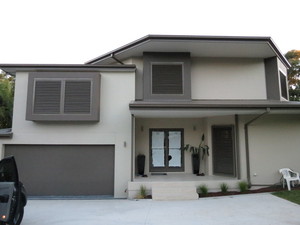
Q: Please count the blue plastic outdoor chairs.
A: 0